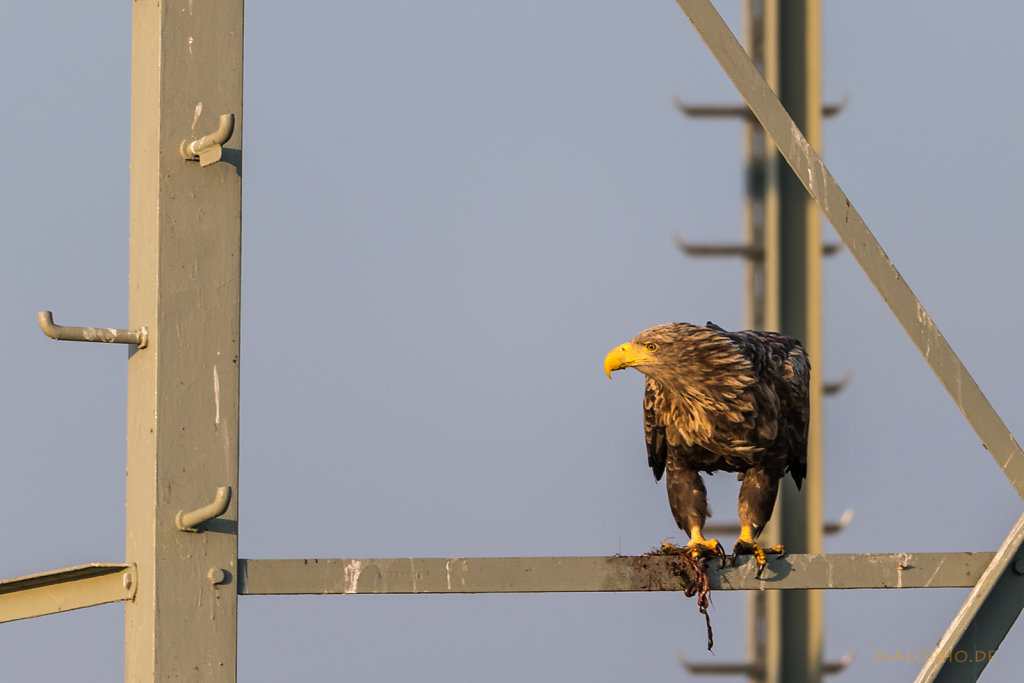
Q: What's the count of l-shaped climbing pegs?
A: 12